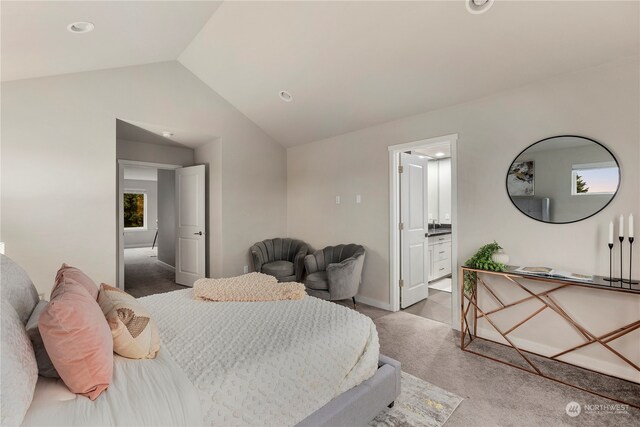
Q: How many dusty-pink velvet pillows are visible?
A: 2